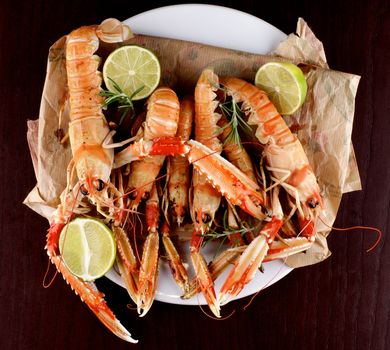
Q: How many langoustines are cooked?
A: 6